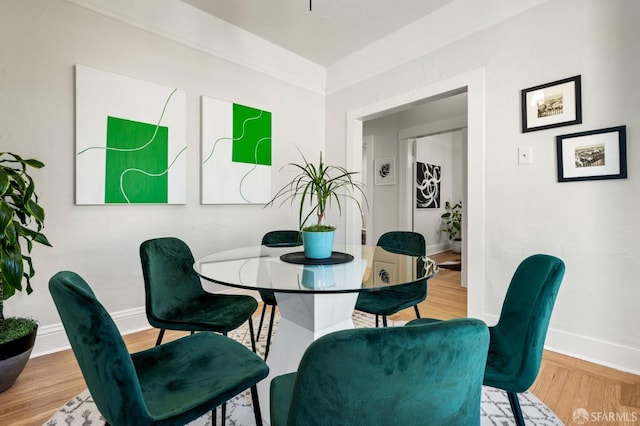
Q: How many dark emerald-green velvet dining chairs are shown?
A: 6